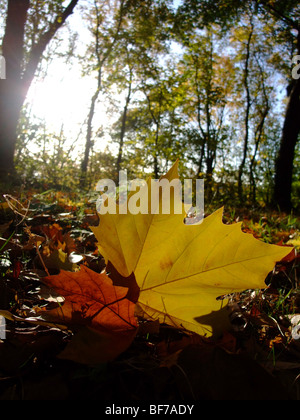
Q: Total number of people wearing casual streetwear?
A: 0